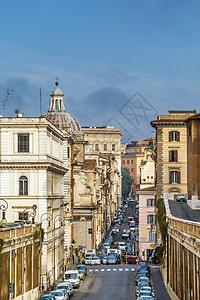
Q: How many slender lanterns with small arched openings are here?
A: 1